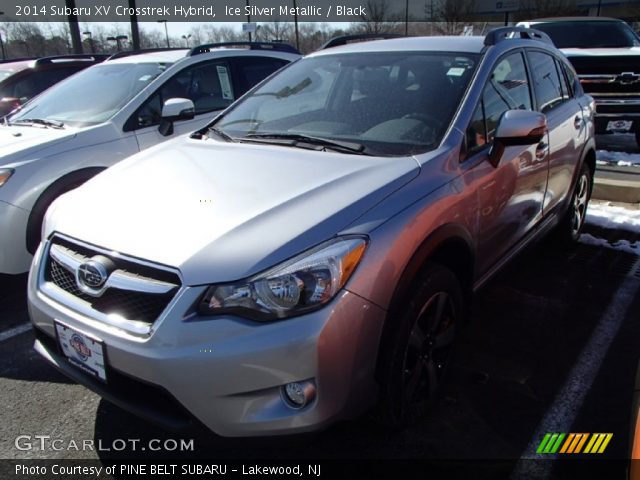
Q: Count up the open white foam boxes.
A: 0